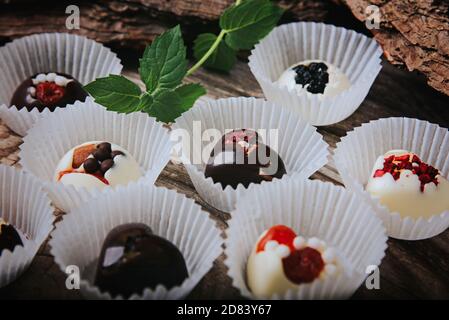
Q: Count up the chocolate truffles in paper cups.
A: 8